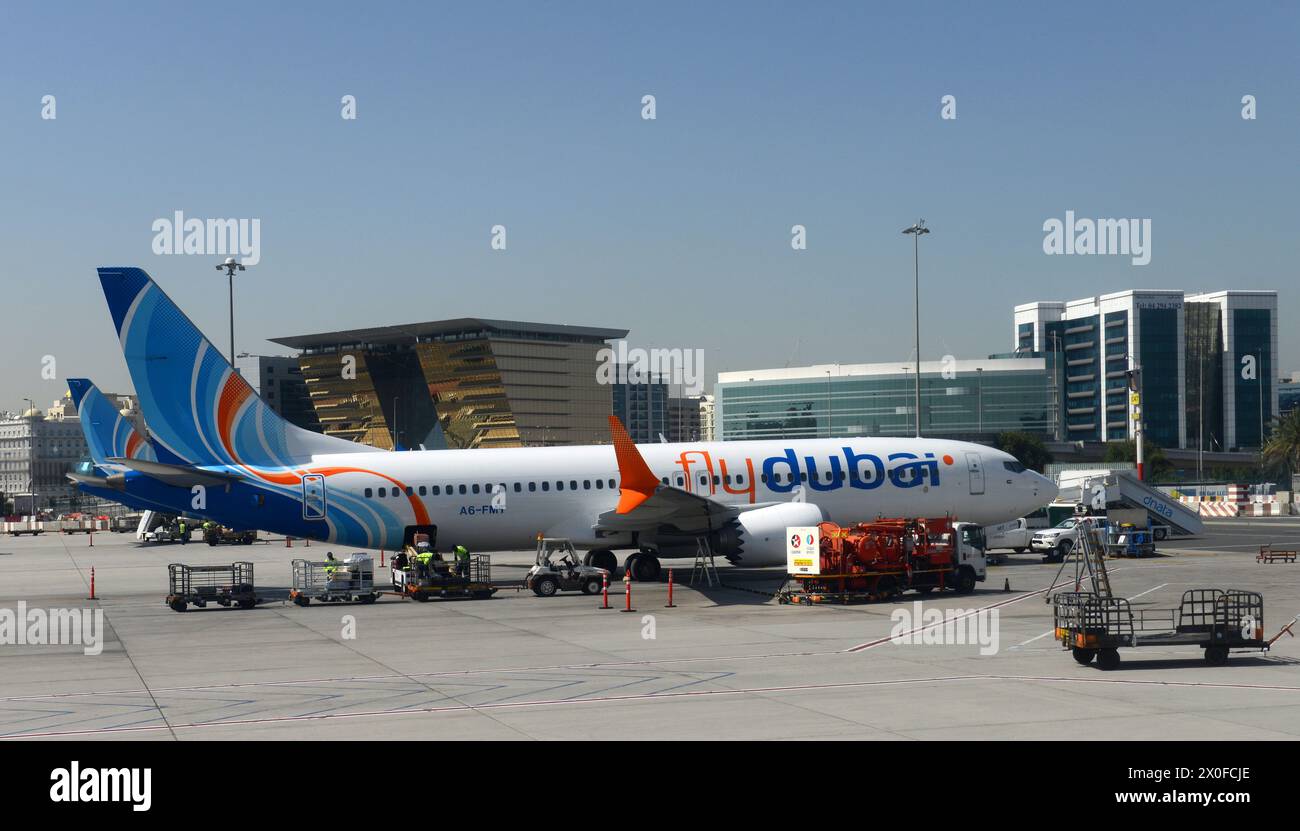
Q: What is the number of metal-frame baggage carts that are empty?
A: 2